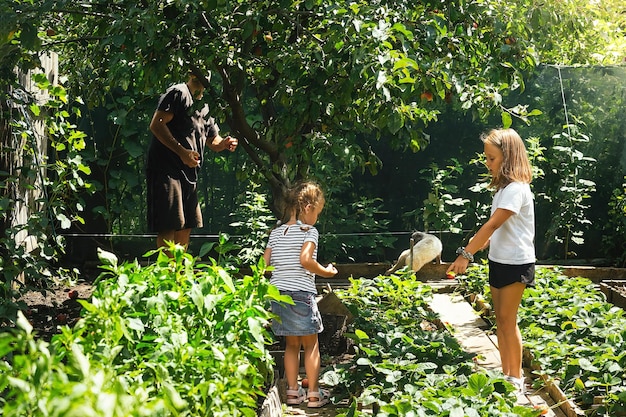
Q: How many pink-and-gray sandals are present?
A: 2